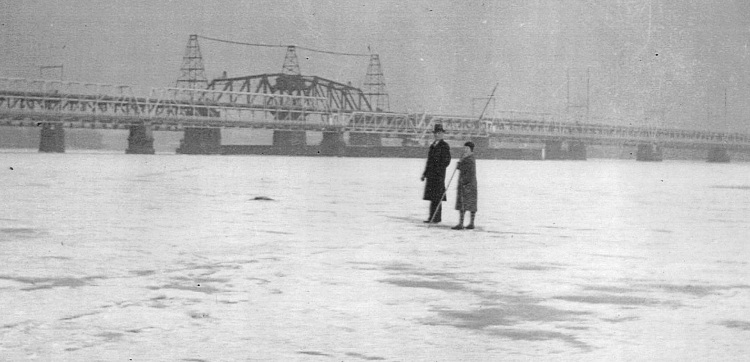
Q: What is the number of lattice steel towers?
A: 3